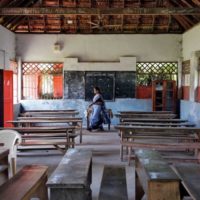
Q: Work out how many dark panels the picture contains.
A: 3